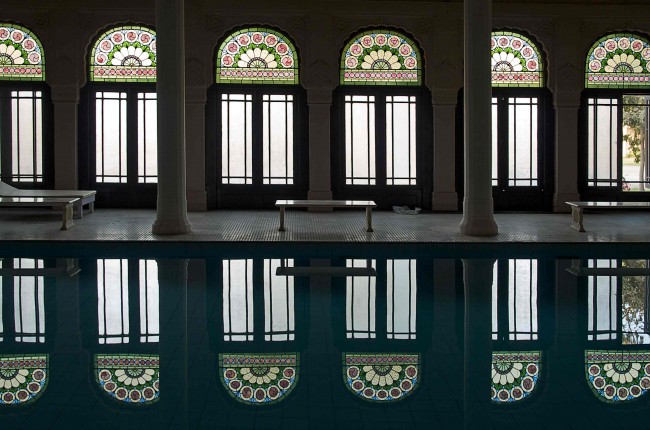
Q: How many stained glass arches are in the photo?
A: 6